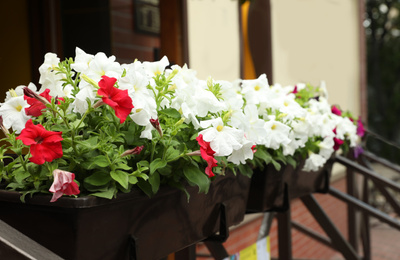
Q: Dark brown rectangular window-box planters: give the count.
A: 2